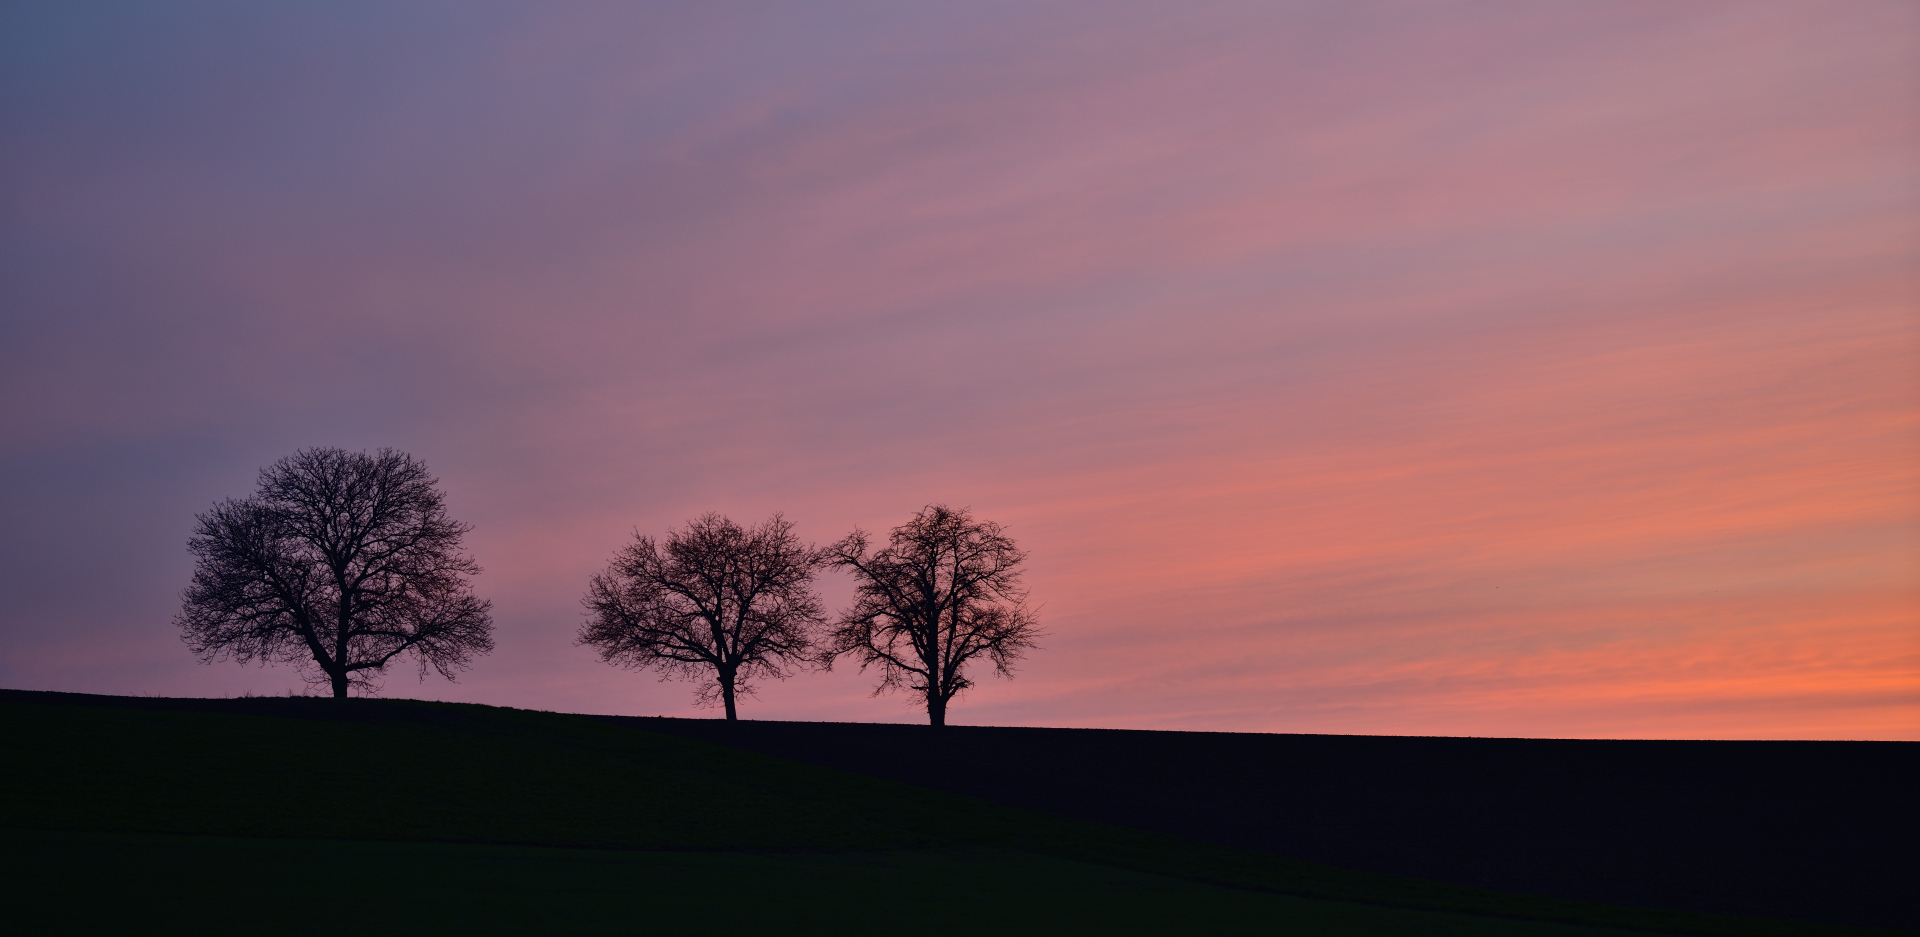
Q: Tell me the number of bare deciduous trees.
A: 3